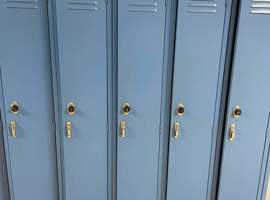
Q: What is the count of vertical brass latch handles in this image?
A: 5